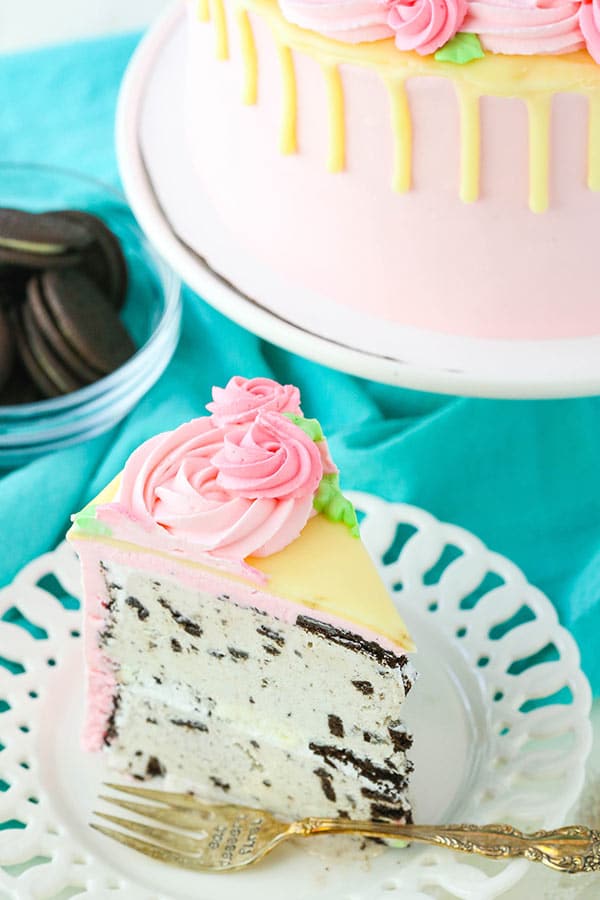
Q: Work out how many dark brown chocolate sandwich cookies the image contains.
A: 5